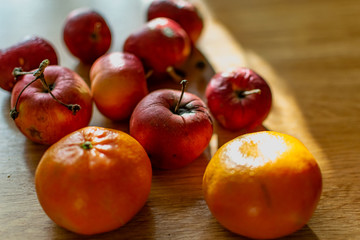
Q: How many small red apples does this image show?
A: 8